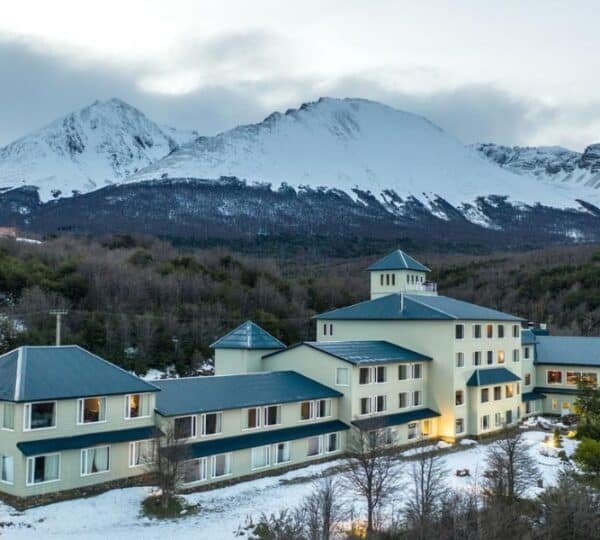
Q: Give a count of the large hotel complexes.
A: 1